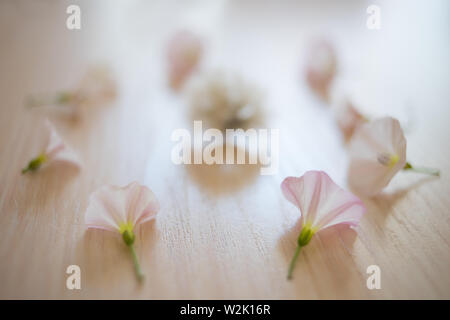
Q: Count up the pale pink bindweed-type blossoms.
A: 8